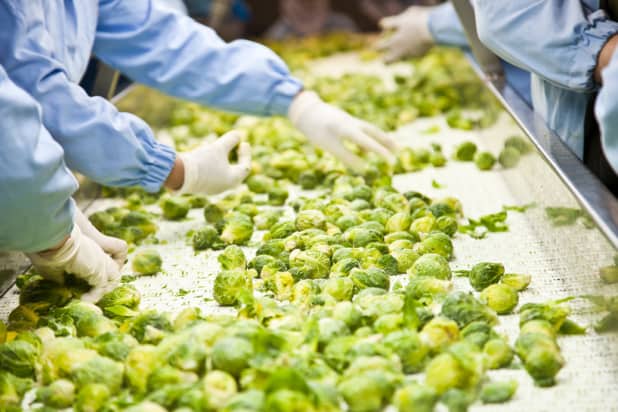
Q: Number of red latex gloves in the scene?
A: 0